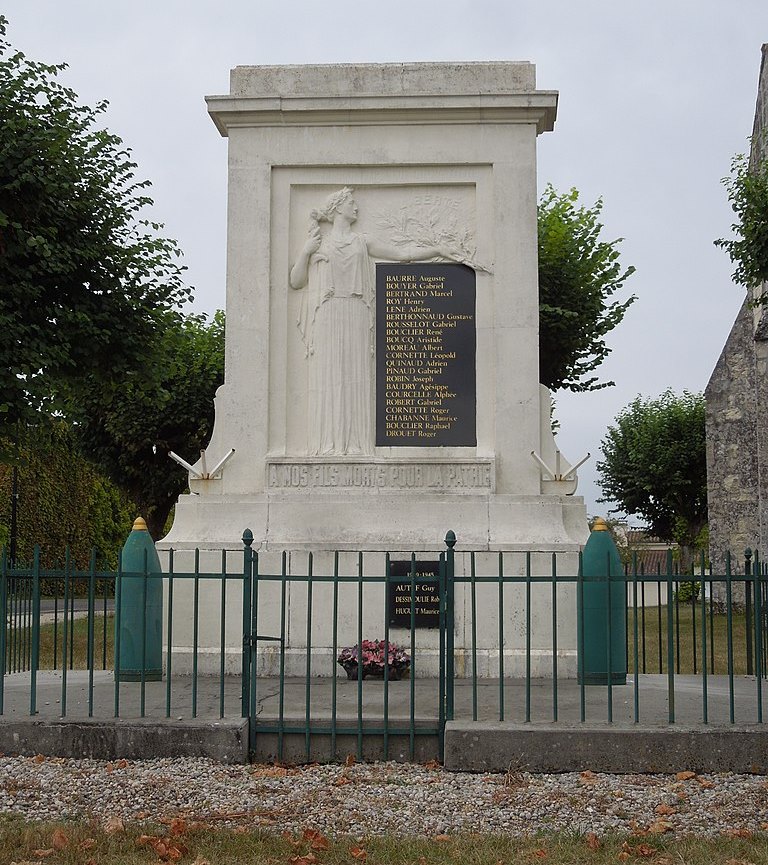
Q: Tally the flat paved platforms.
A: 1